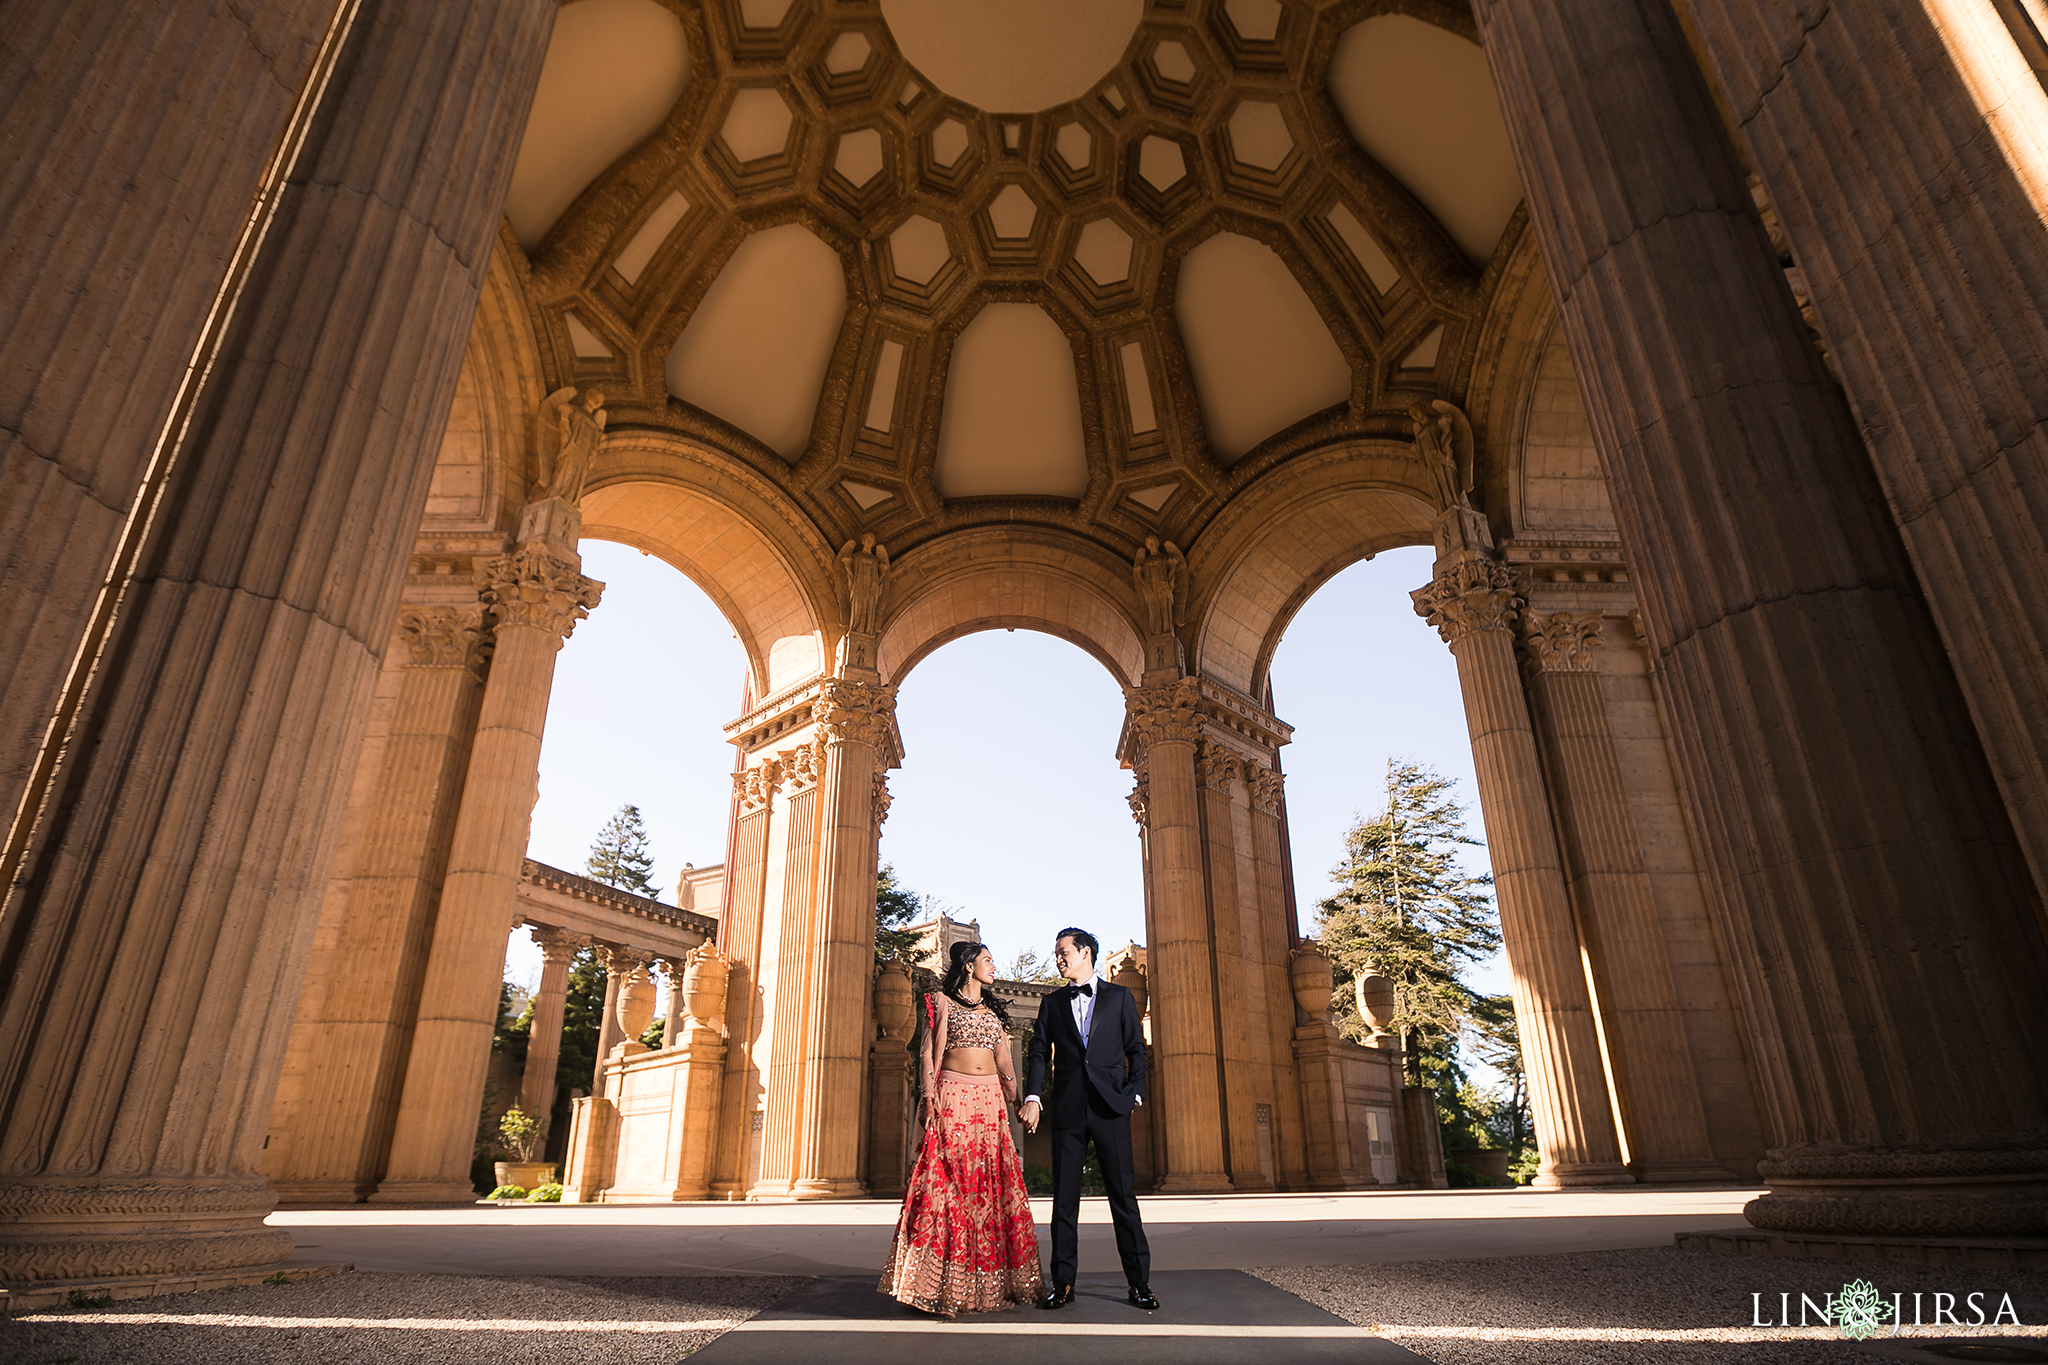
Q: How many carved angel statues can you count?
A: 4